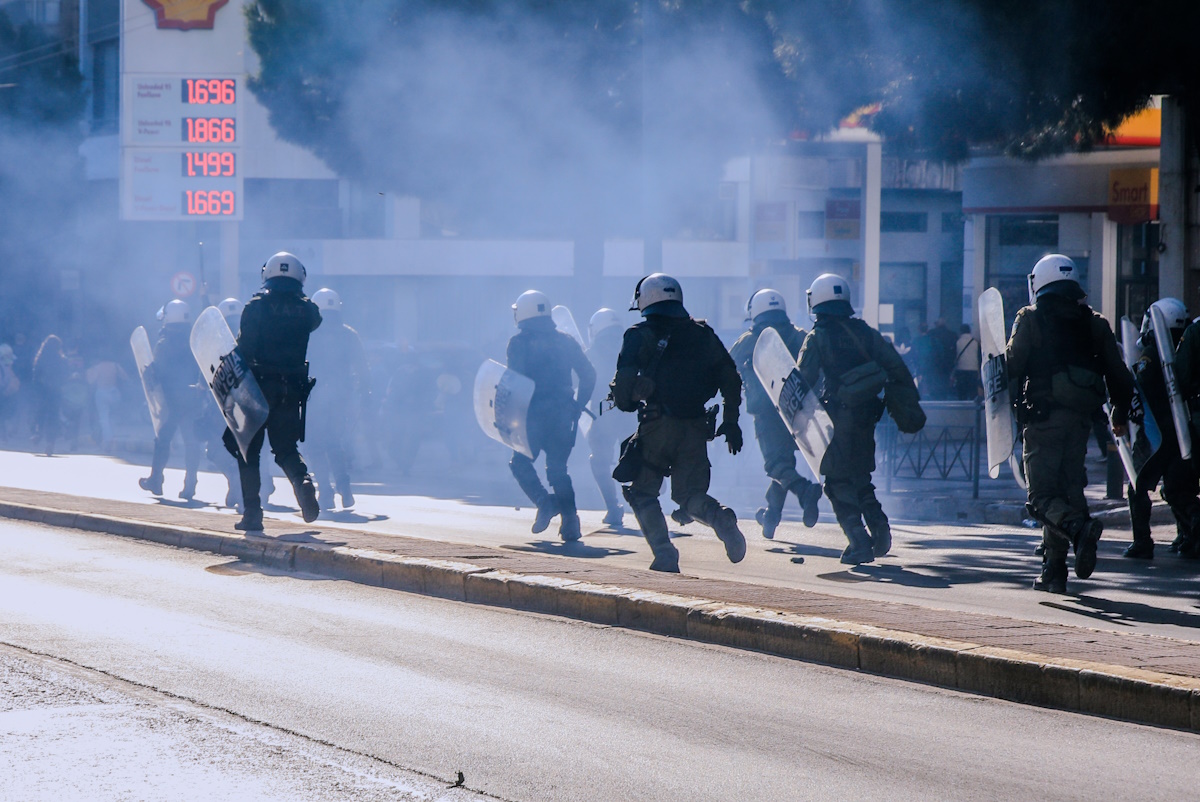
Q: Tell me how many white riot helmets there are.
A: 11